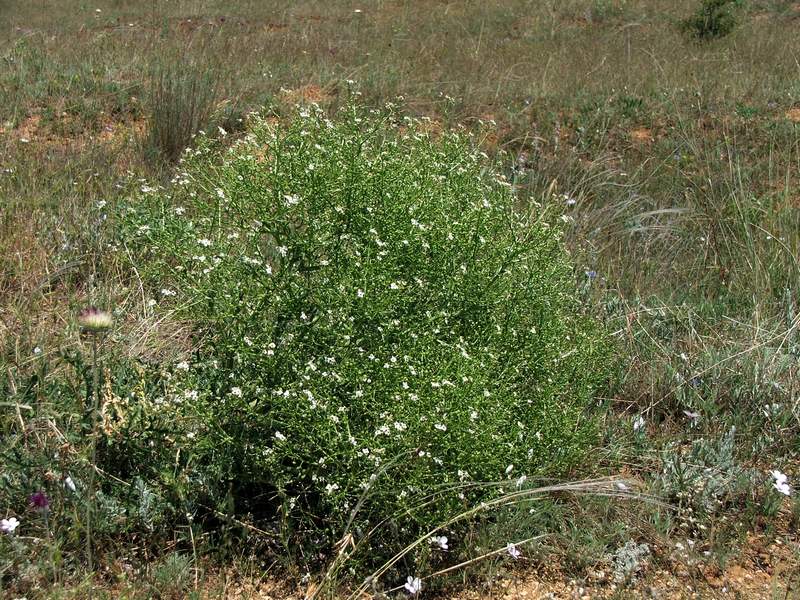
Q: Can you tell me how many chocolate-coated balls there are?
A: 0